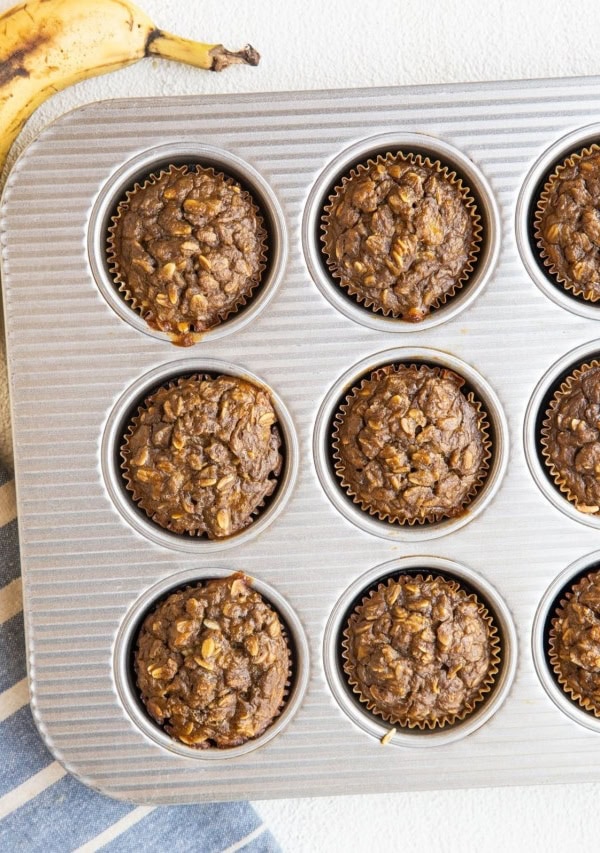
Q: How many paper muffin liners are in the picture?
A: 9